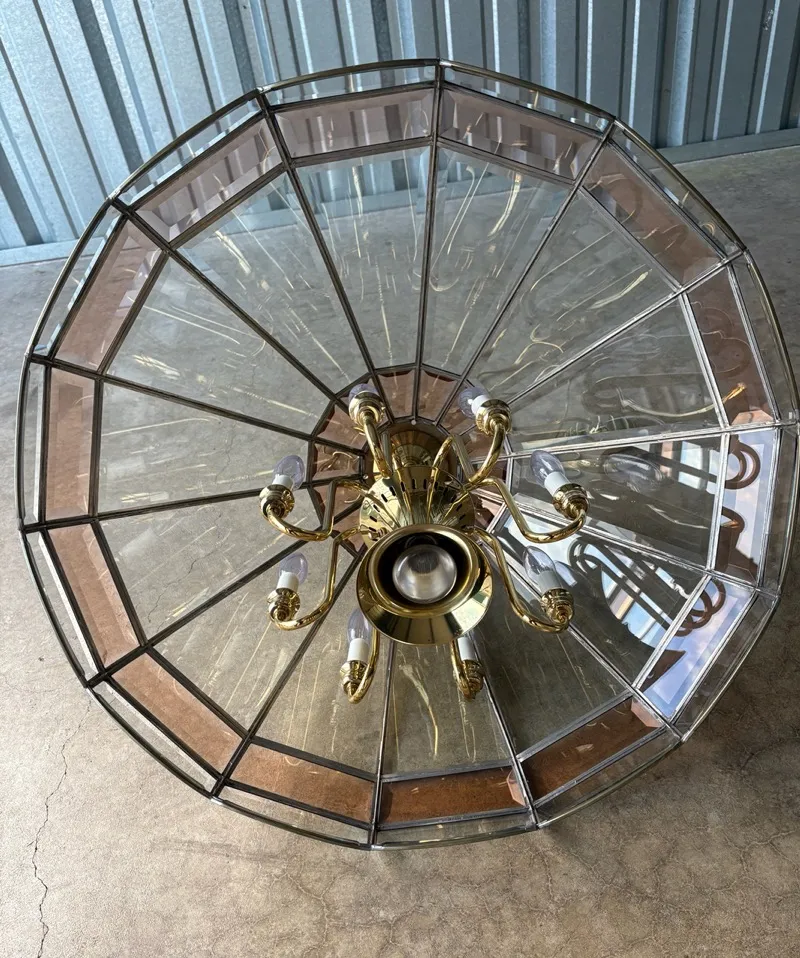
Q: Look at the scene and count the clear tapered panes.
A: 14